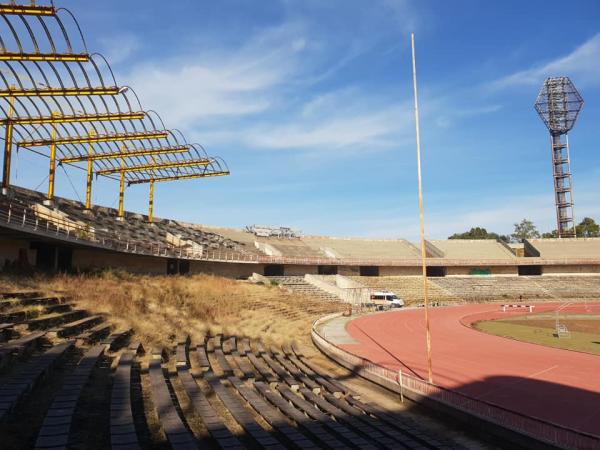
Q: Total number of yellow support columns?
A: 5